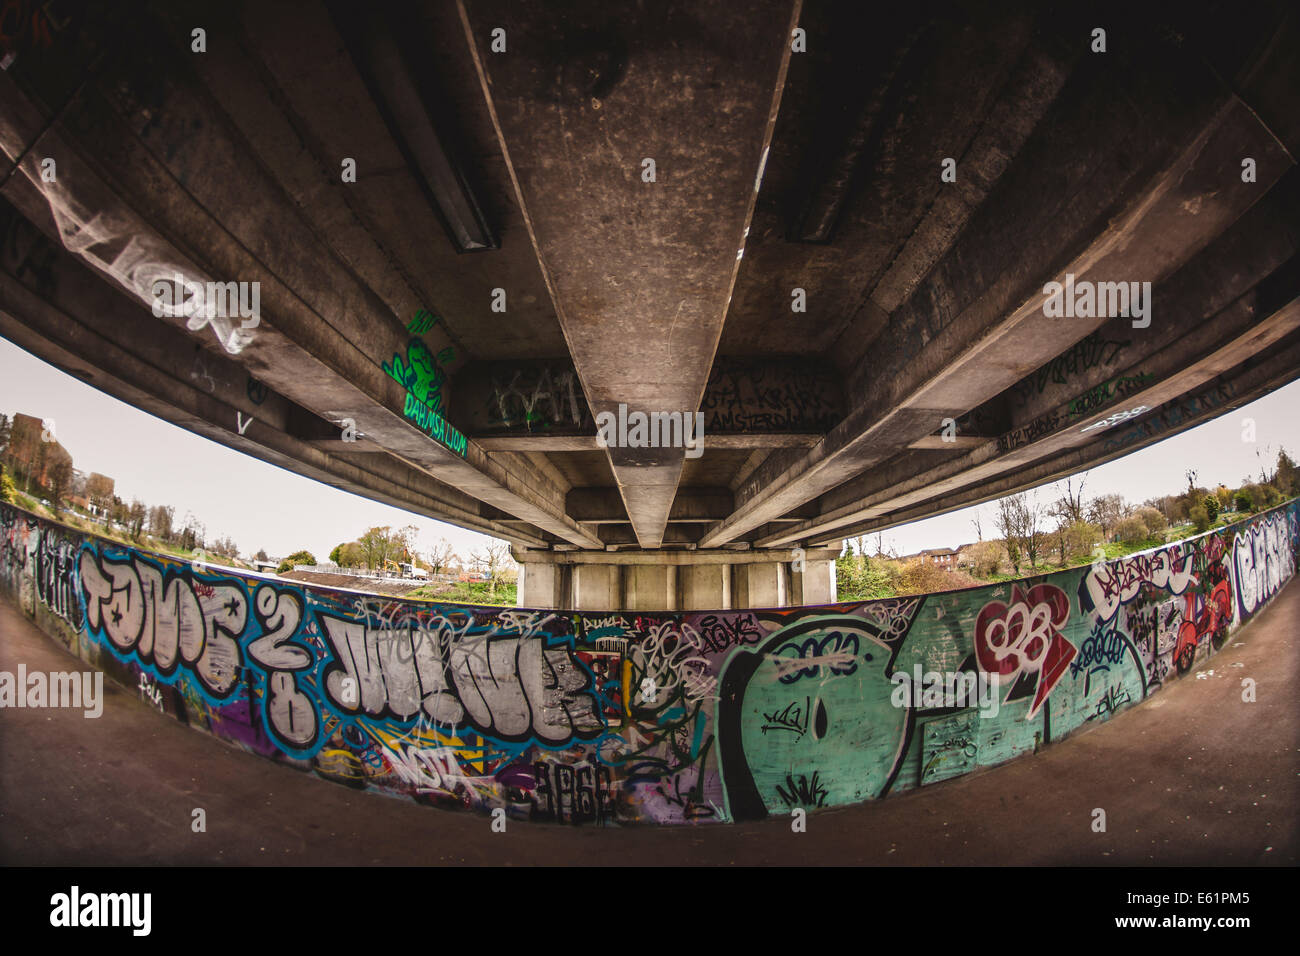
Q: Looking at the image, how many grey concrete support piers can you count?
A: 6